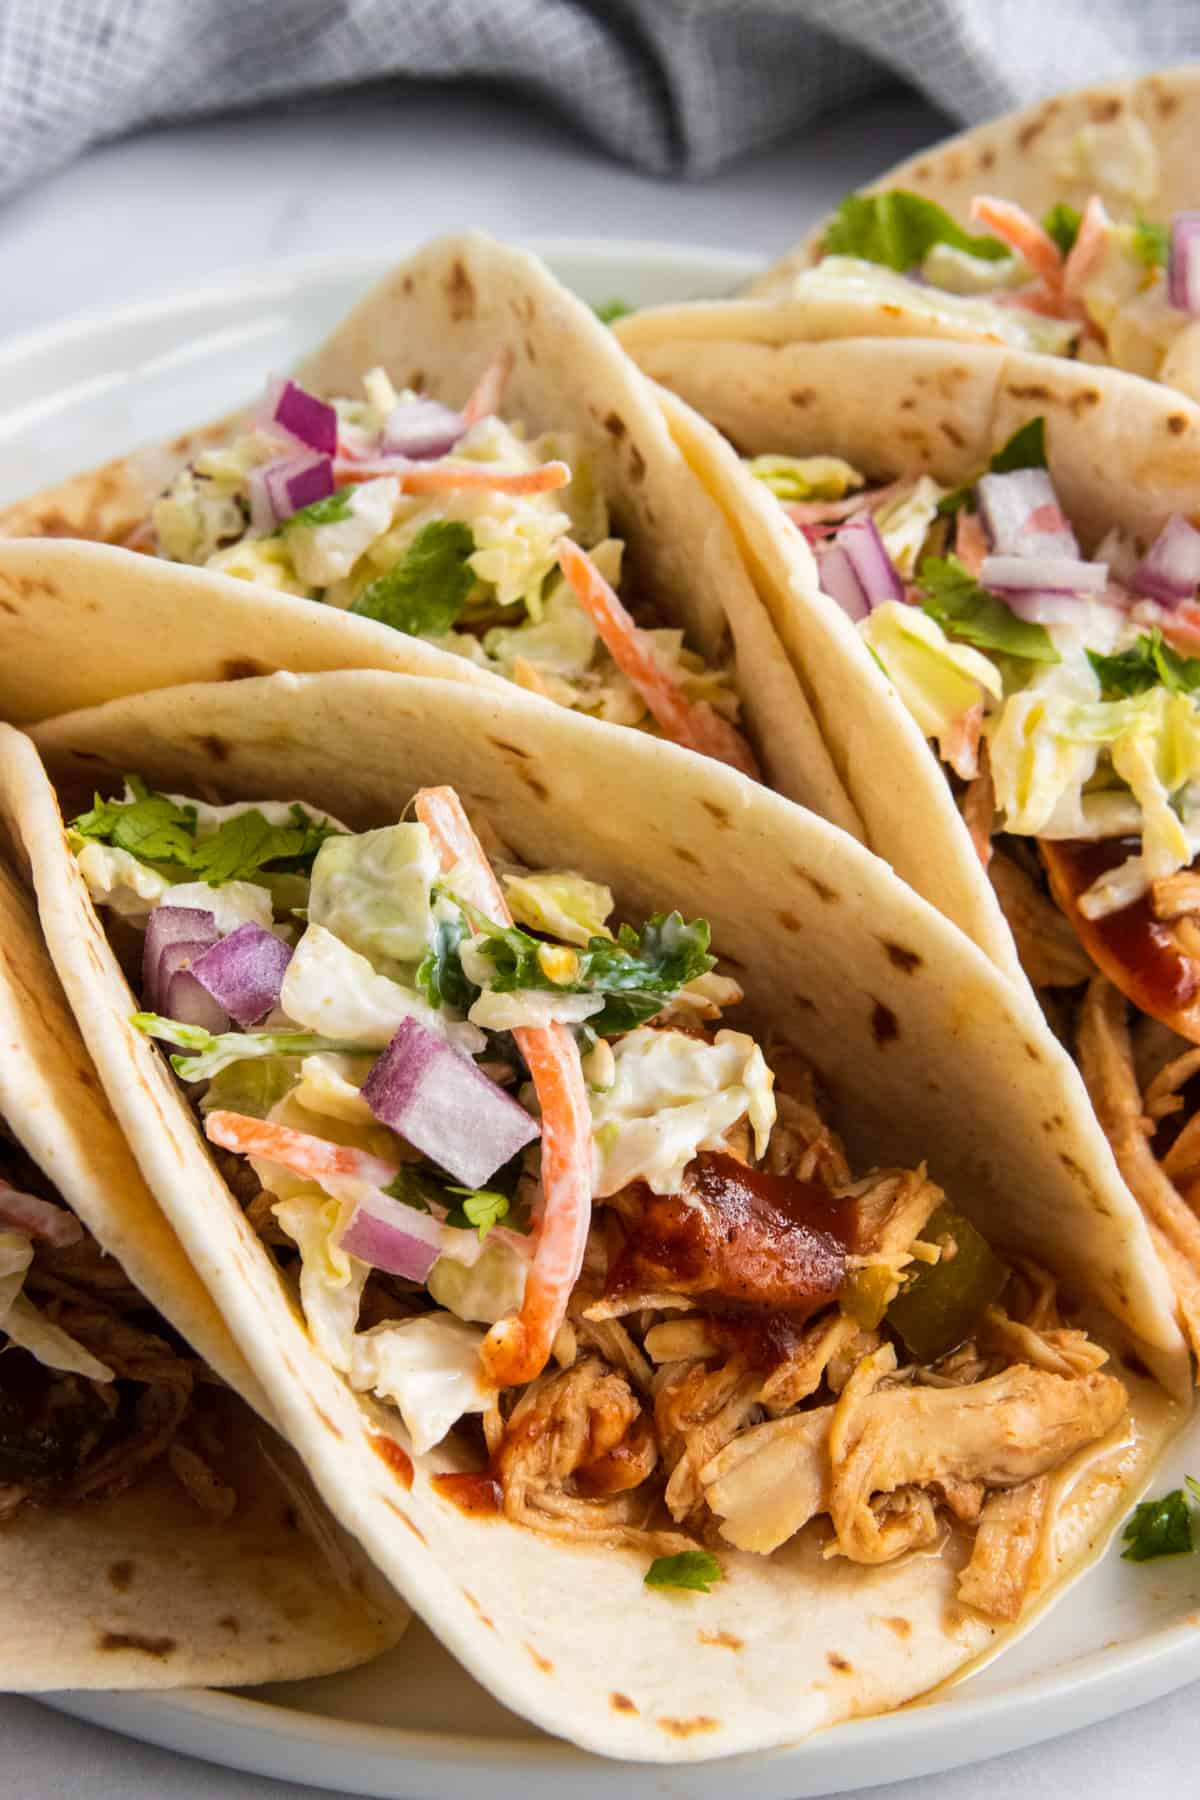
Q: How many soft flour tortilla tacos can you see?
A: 5